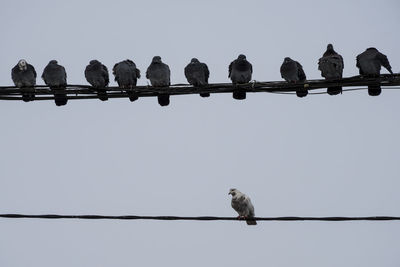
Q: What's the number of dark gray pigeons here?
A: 10